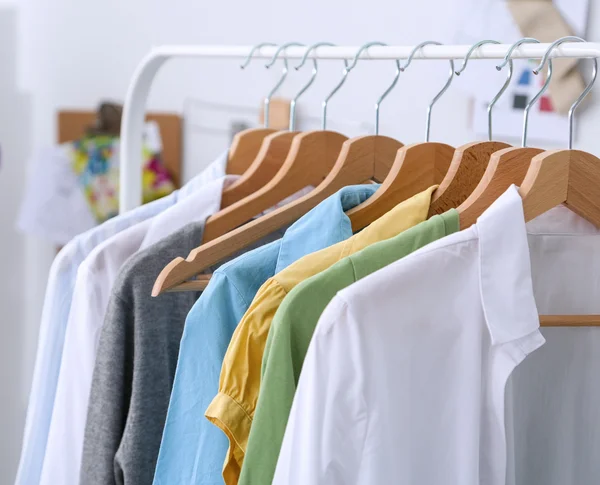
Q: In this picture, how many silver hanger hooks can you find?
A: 8